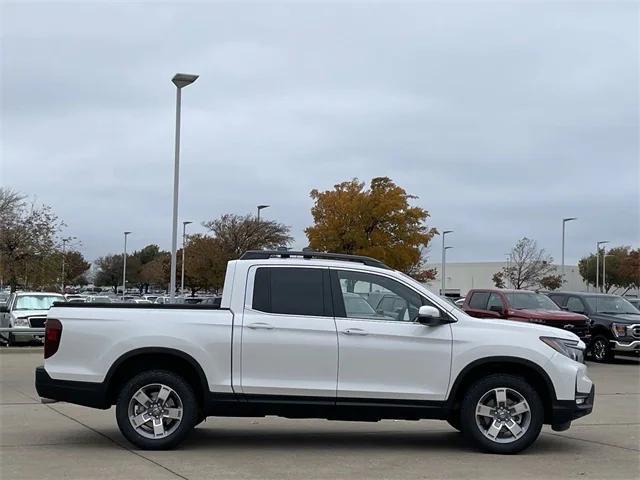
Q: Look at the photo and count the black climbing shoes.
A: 0